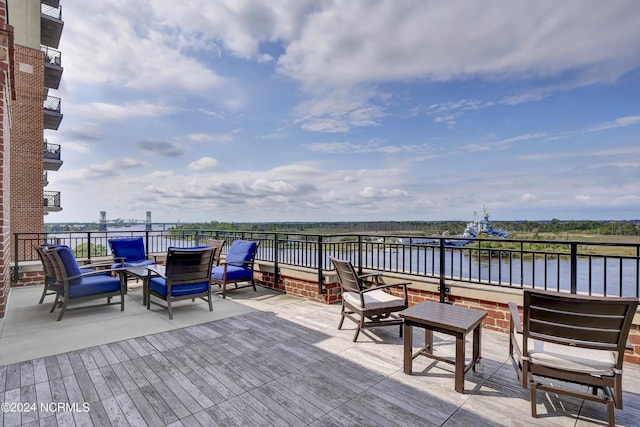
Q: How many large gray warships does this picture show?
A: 1